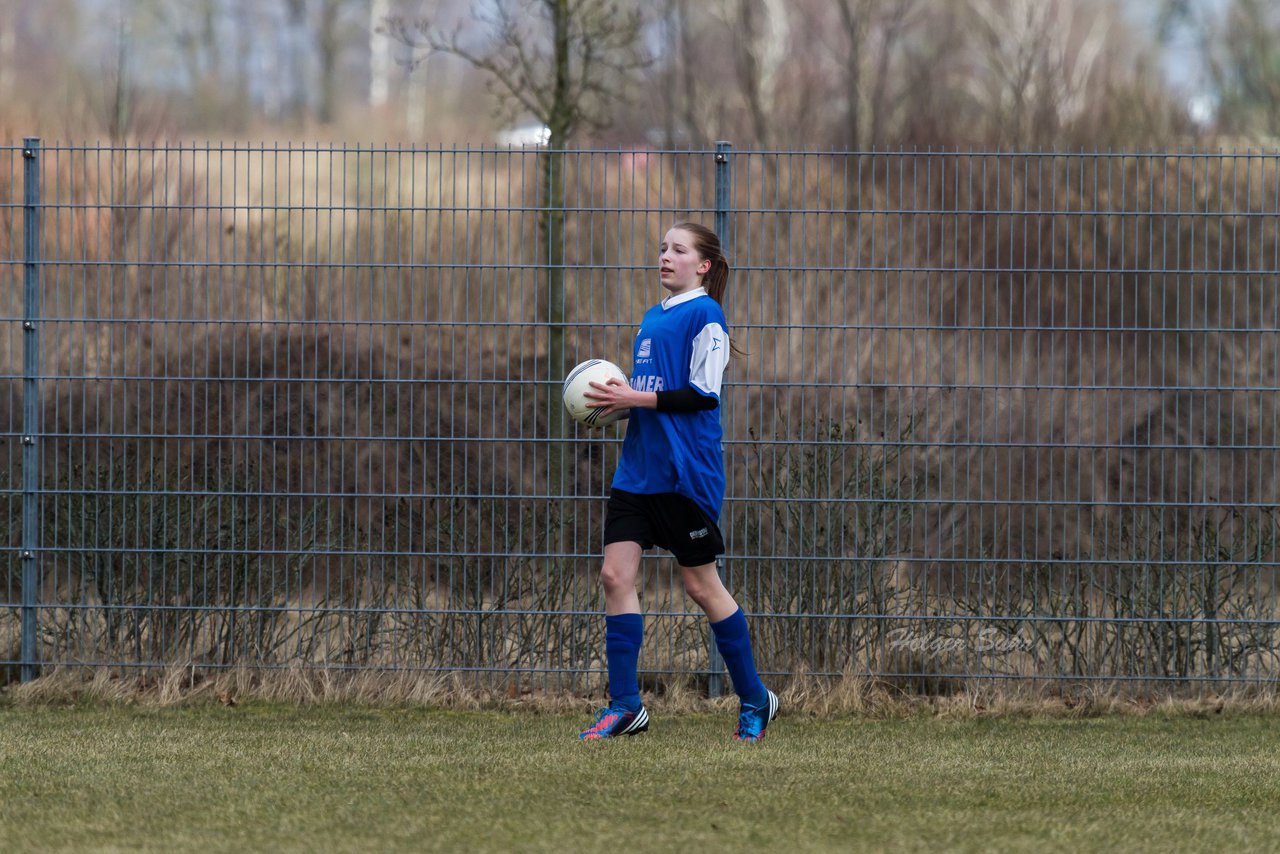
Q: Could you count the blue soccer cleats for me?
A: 2